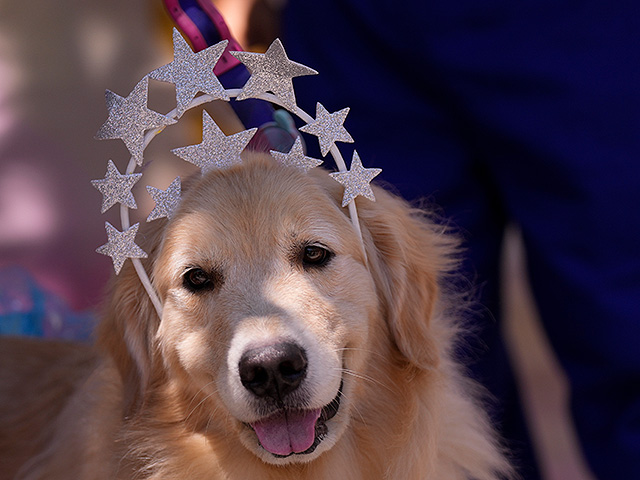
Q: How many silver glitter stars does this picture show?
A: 10